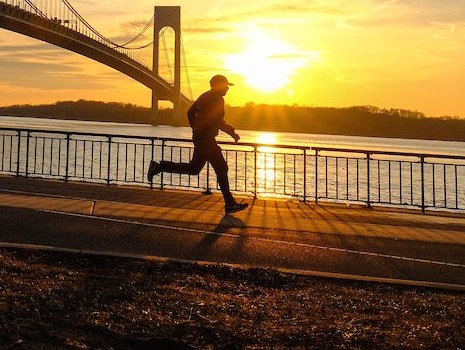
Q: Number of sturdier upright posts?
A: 12